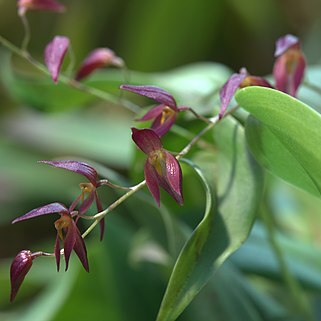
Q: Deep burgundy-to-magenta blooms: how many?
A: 10